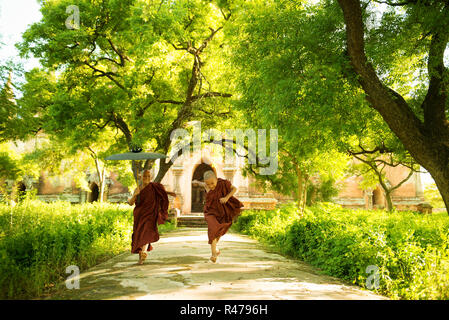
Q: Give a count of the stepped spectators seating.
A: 0